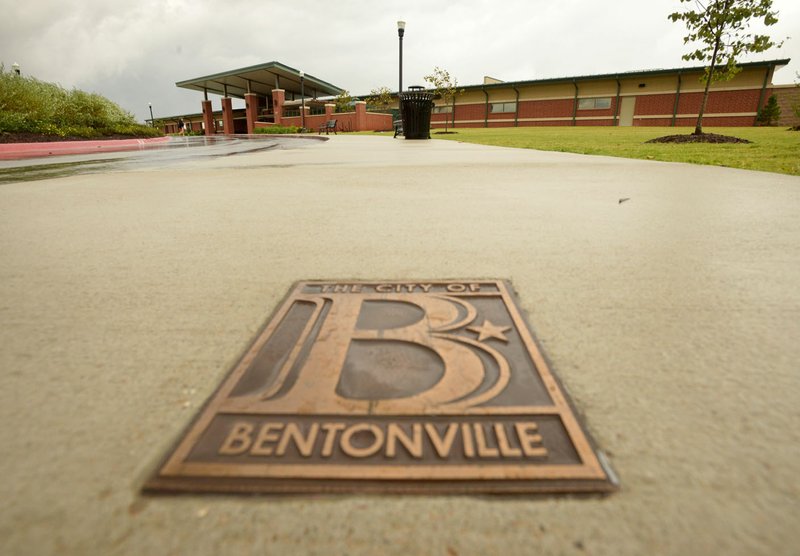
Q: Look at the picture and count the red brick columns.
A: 7